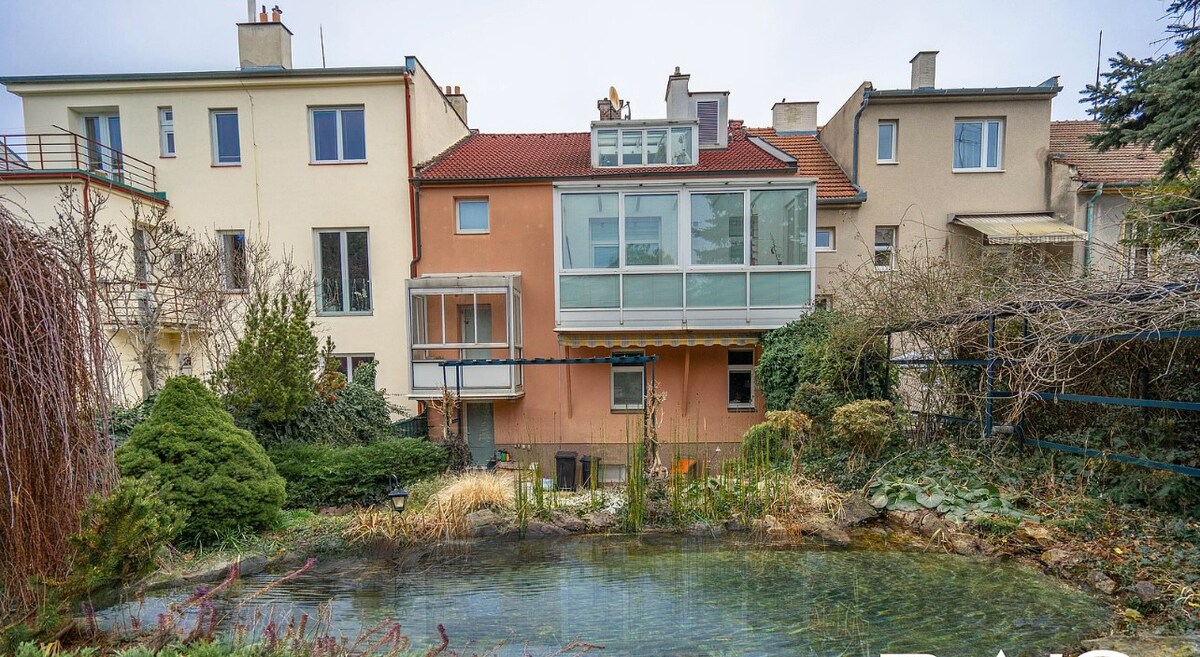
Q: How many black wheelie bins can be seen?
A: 2